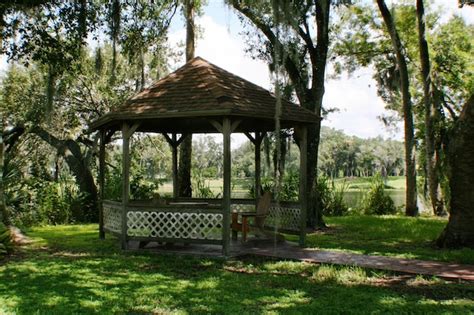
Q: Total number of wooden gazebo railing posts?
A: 6